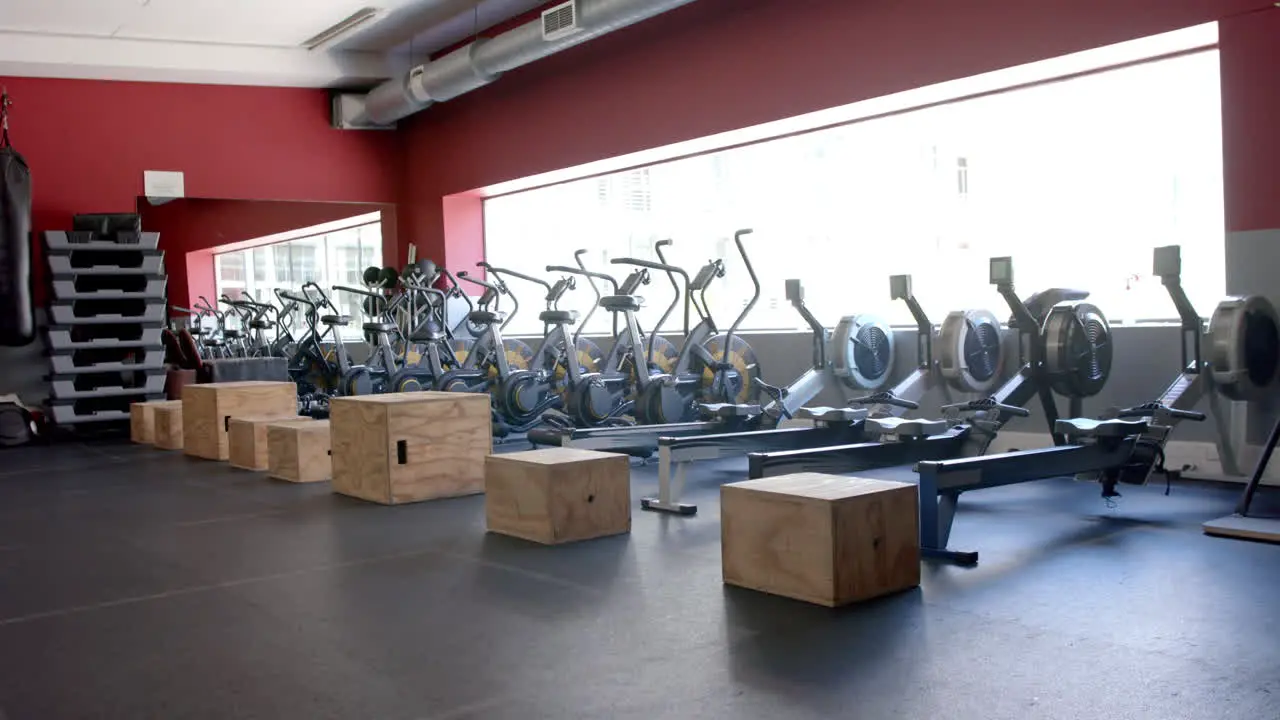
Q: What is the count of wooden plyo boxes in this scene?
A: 8